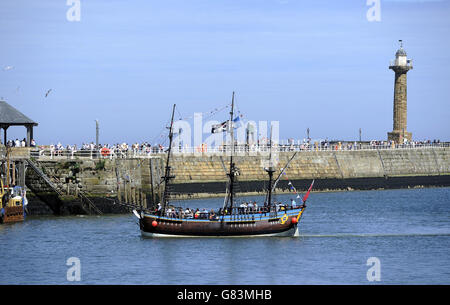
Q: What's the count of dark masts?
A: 3